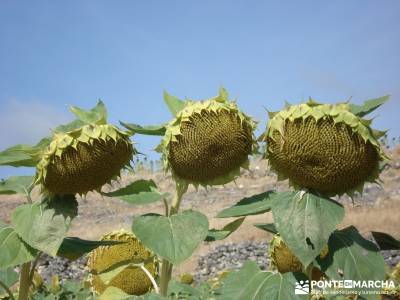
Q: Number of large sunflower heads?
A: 3